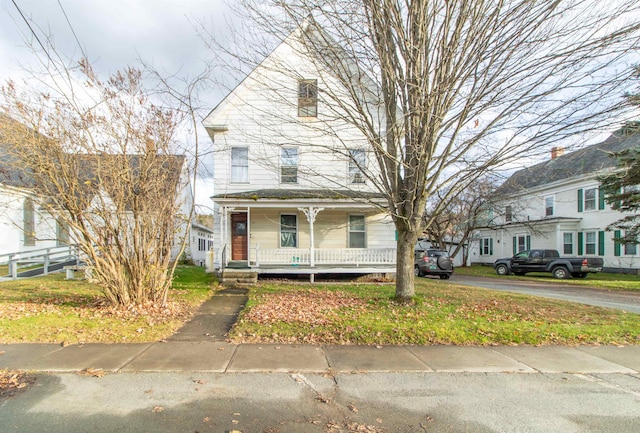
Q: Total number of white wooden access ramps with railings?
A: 1